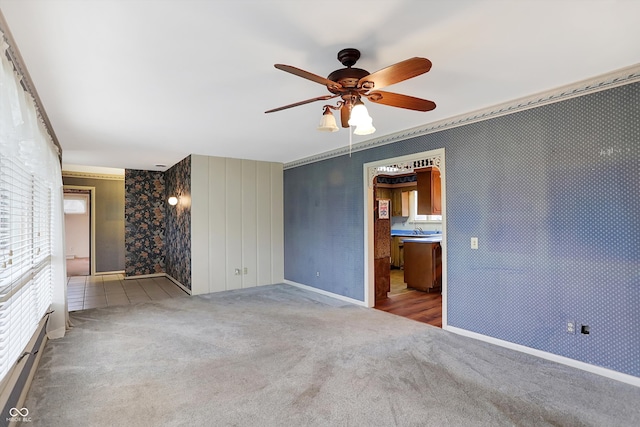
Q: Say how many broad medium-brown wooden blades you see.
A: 5